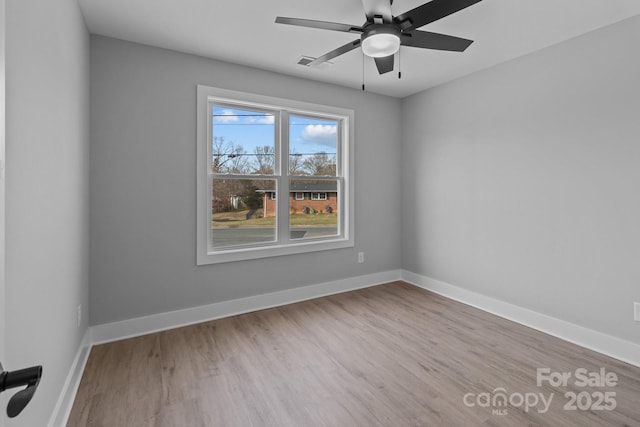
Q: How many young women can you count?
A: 0